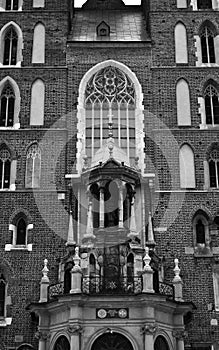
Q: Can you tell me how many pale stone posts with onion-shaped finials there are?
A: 4